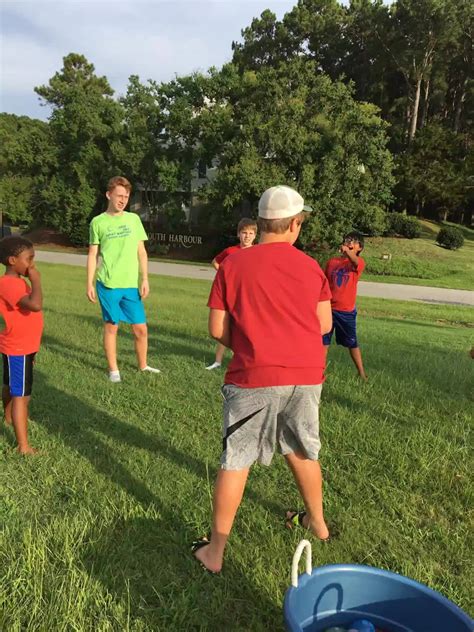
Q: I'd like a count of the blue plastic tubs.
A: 1